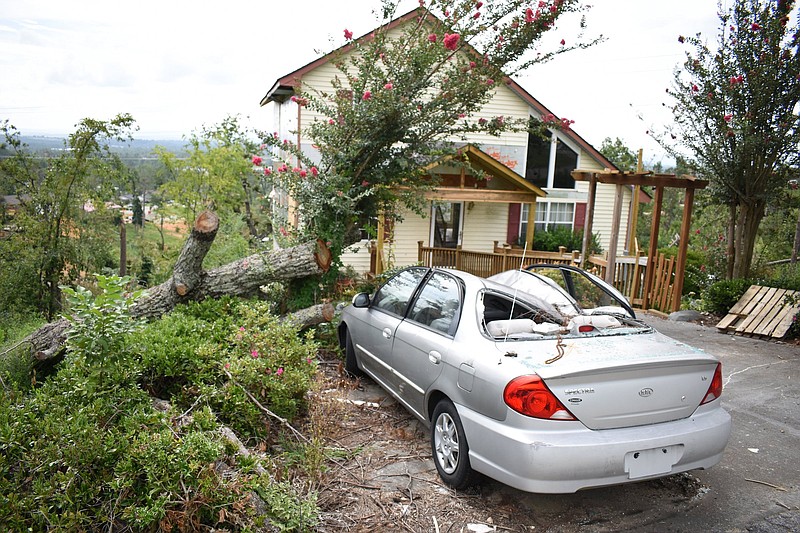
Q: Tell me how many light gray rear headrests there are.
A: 2